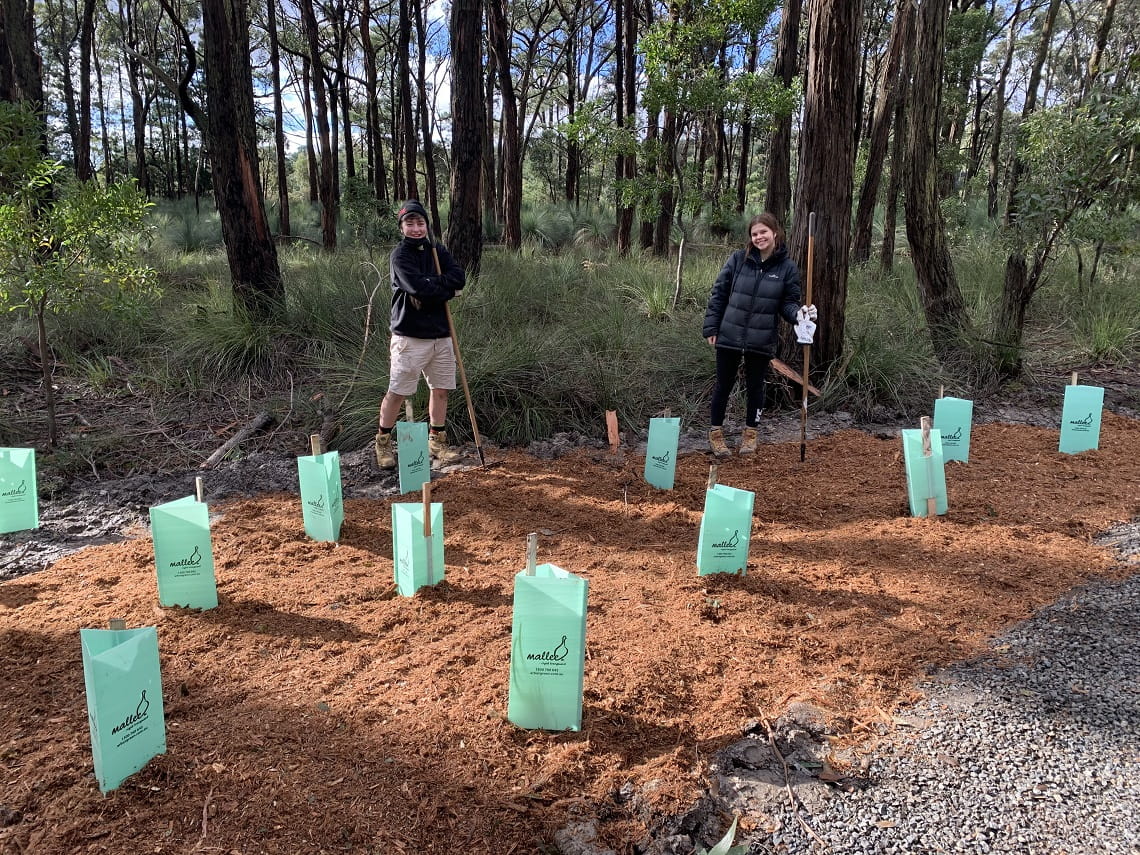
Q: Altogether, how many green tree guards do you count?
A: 12